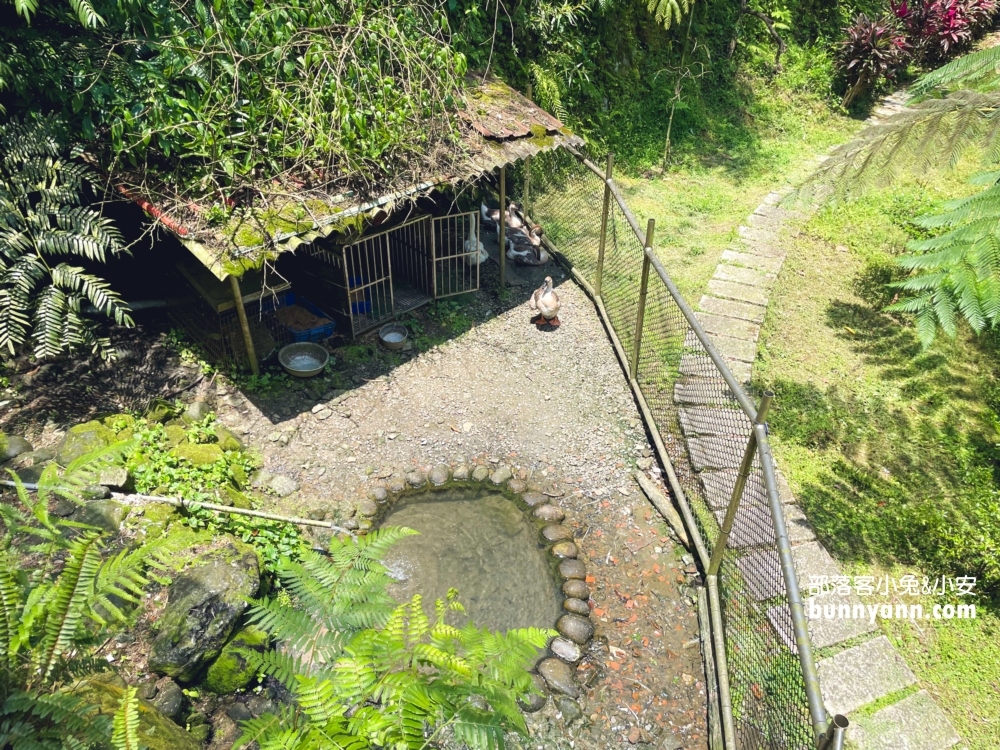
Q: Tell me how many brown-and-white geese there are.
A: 4